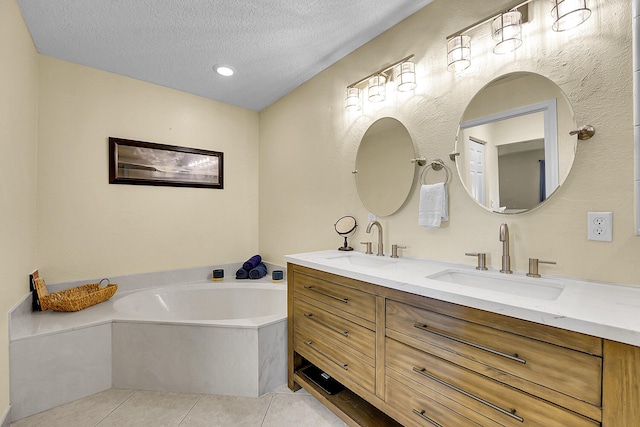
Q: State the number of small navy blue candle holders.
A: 2